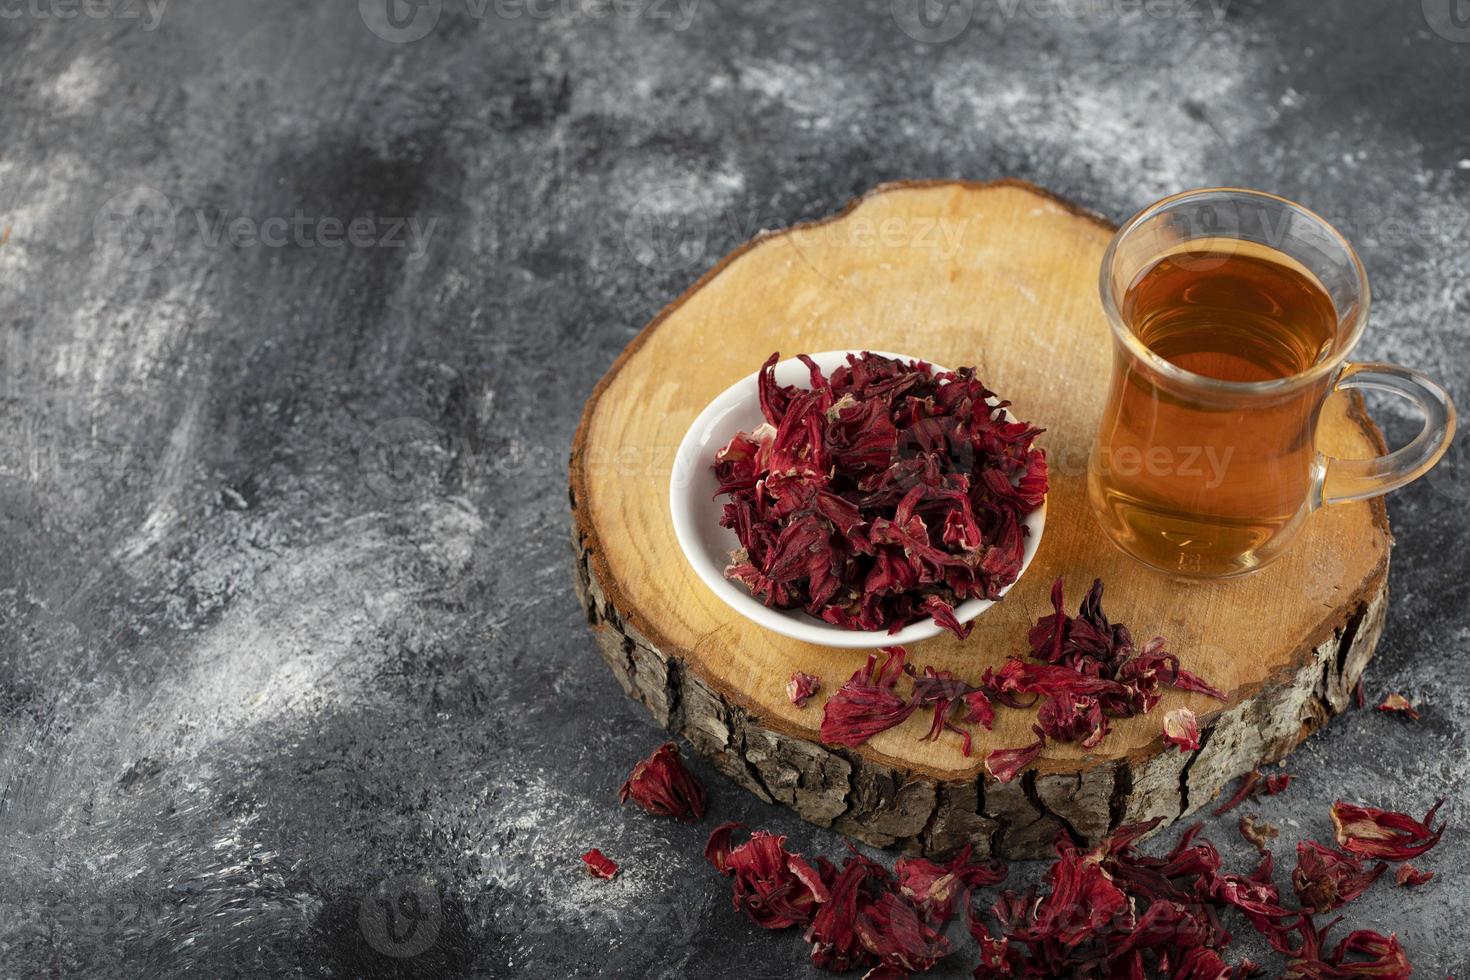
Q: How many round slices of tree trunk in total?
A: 1